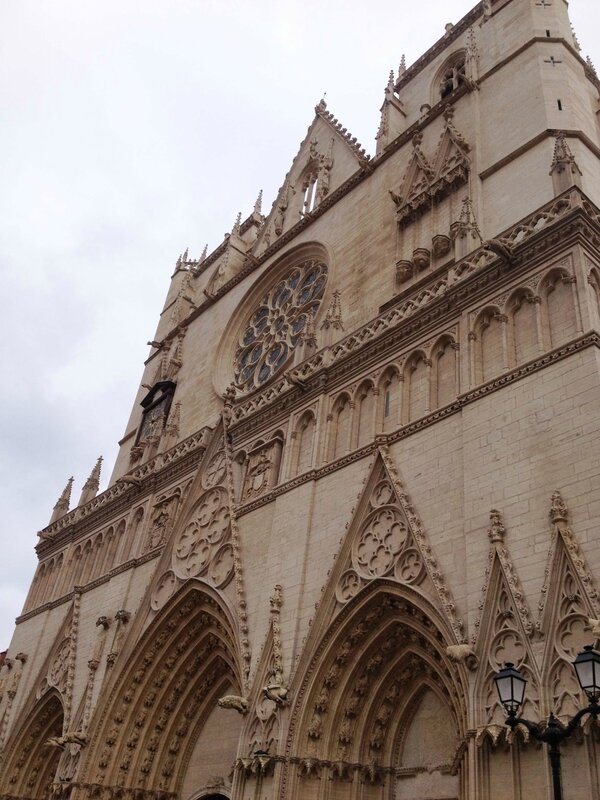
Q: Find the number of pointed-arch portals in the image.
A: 3